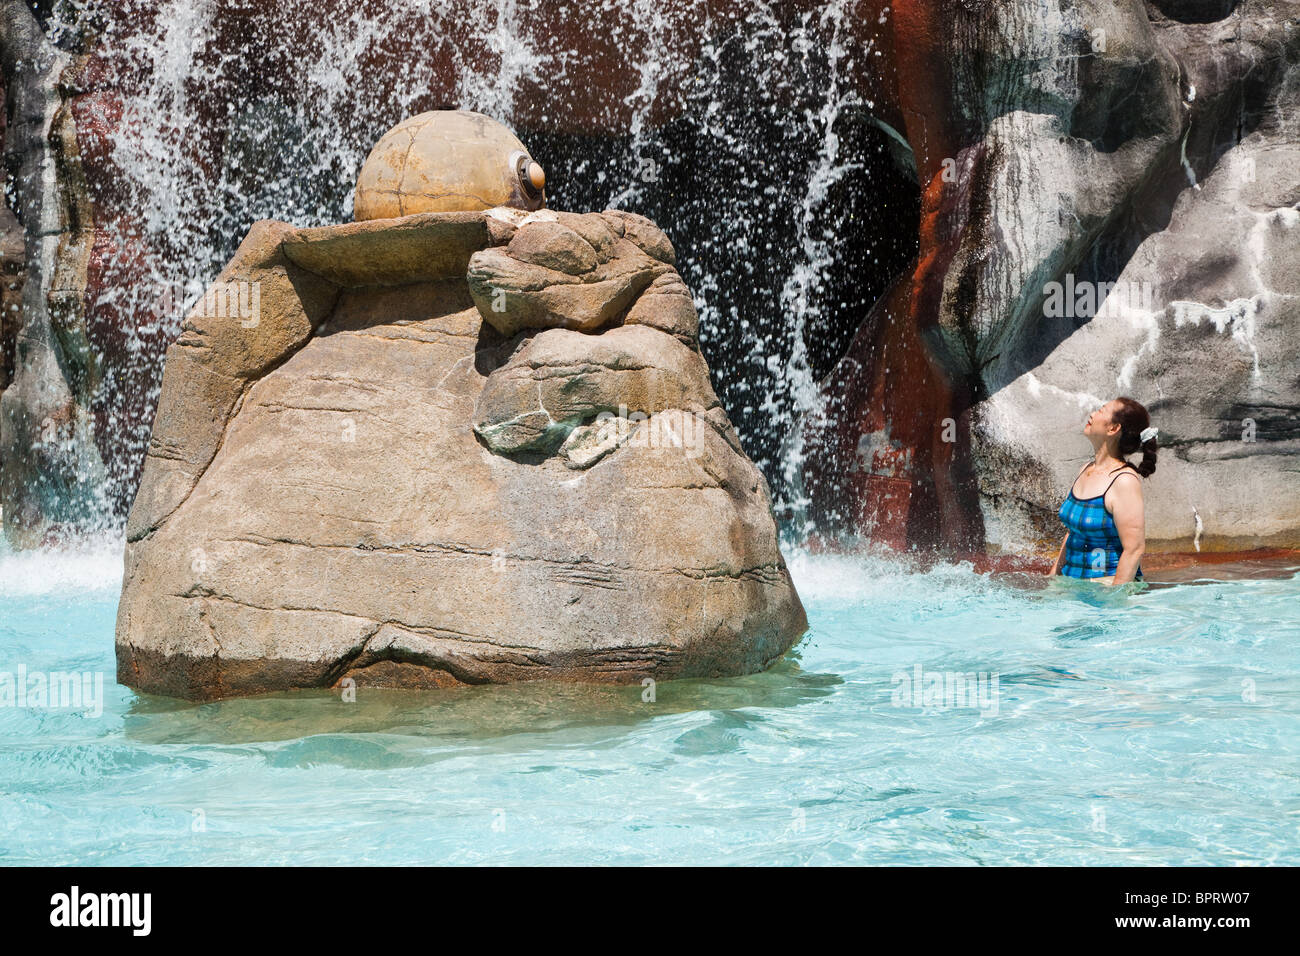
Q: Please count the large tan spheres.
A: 1